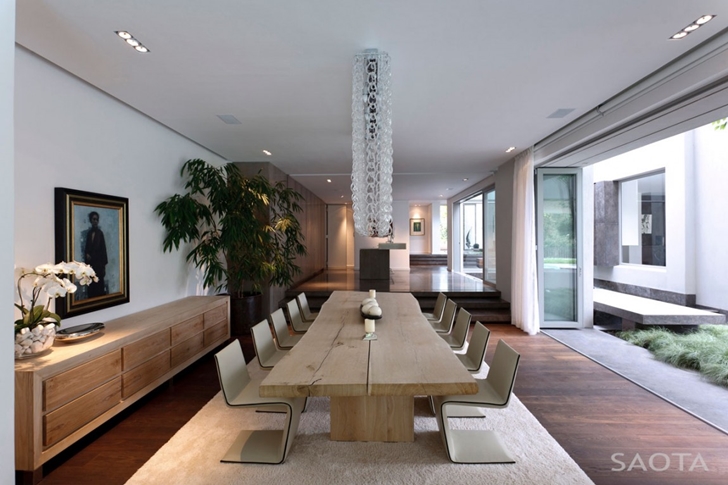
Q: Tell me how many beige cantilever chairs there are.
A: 10